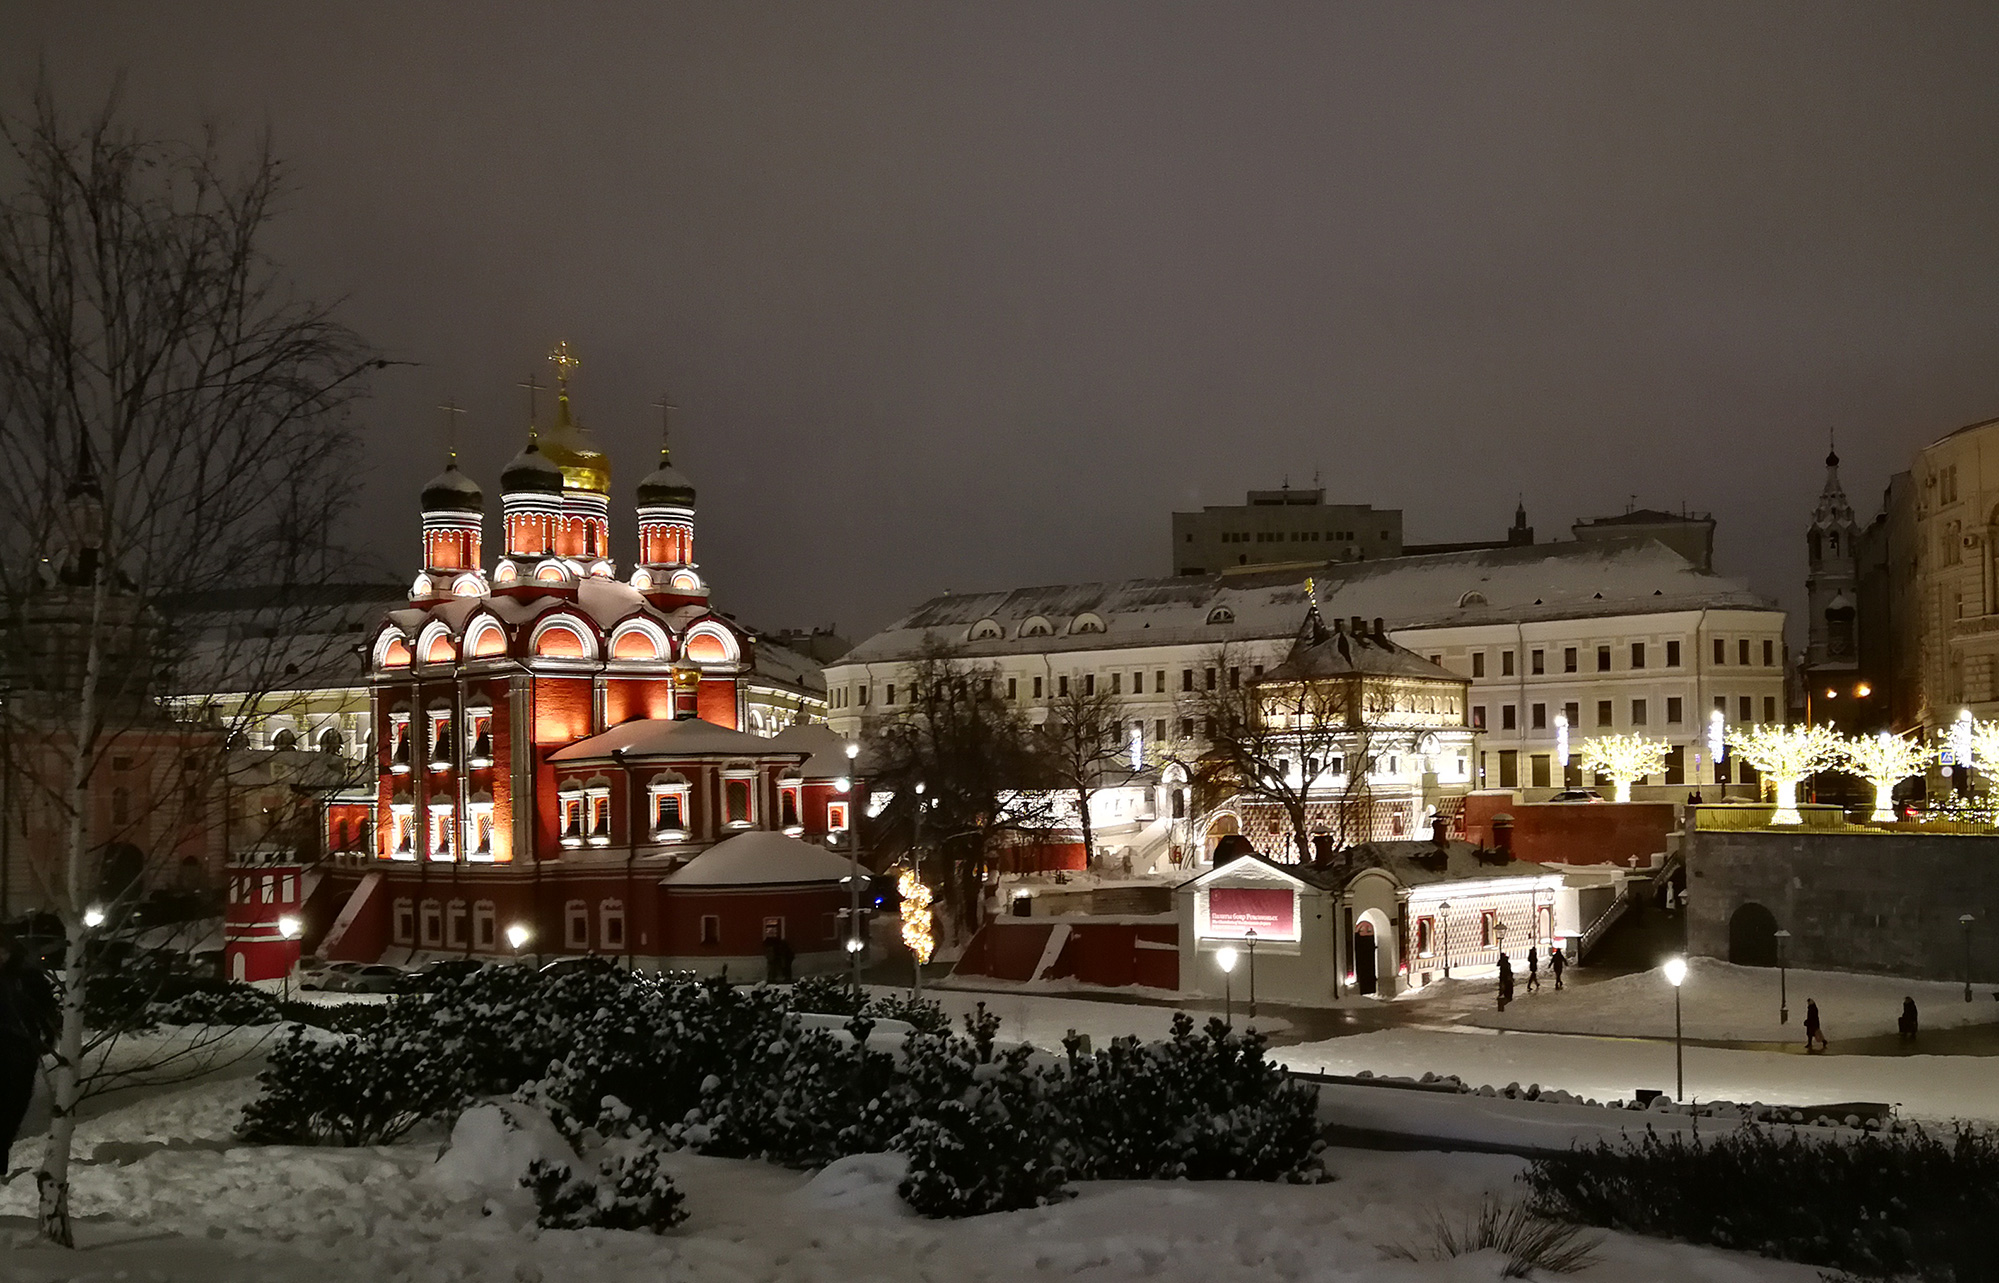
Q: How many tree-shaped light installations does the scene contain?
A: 4